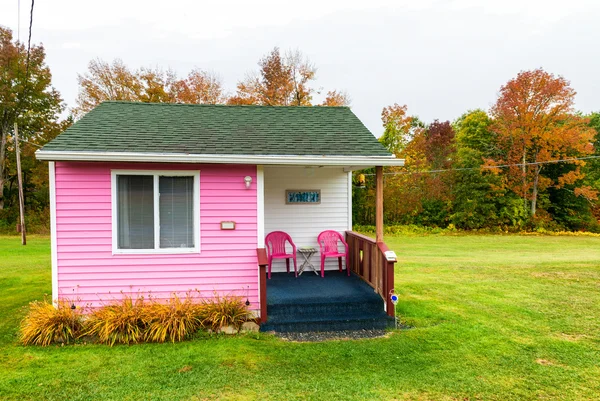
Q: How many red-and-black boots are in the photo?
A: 0